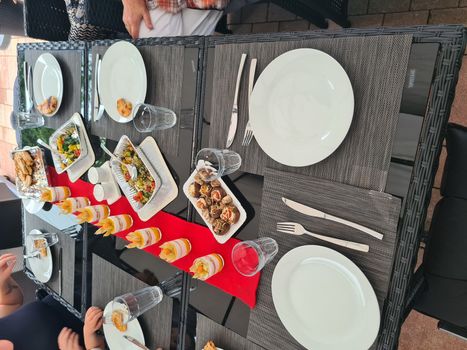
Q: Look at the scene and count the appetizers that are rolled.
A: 7